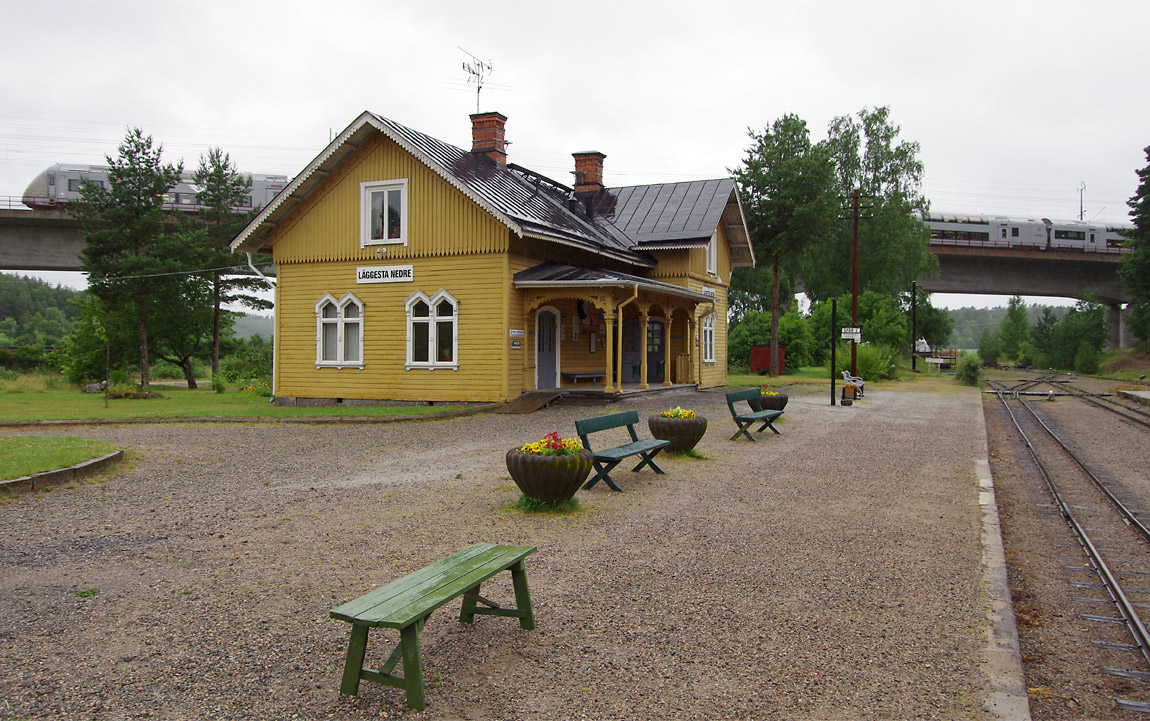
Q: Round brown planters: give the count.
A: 3